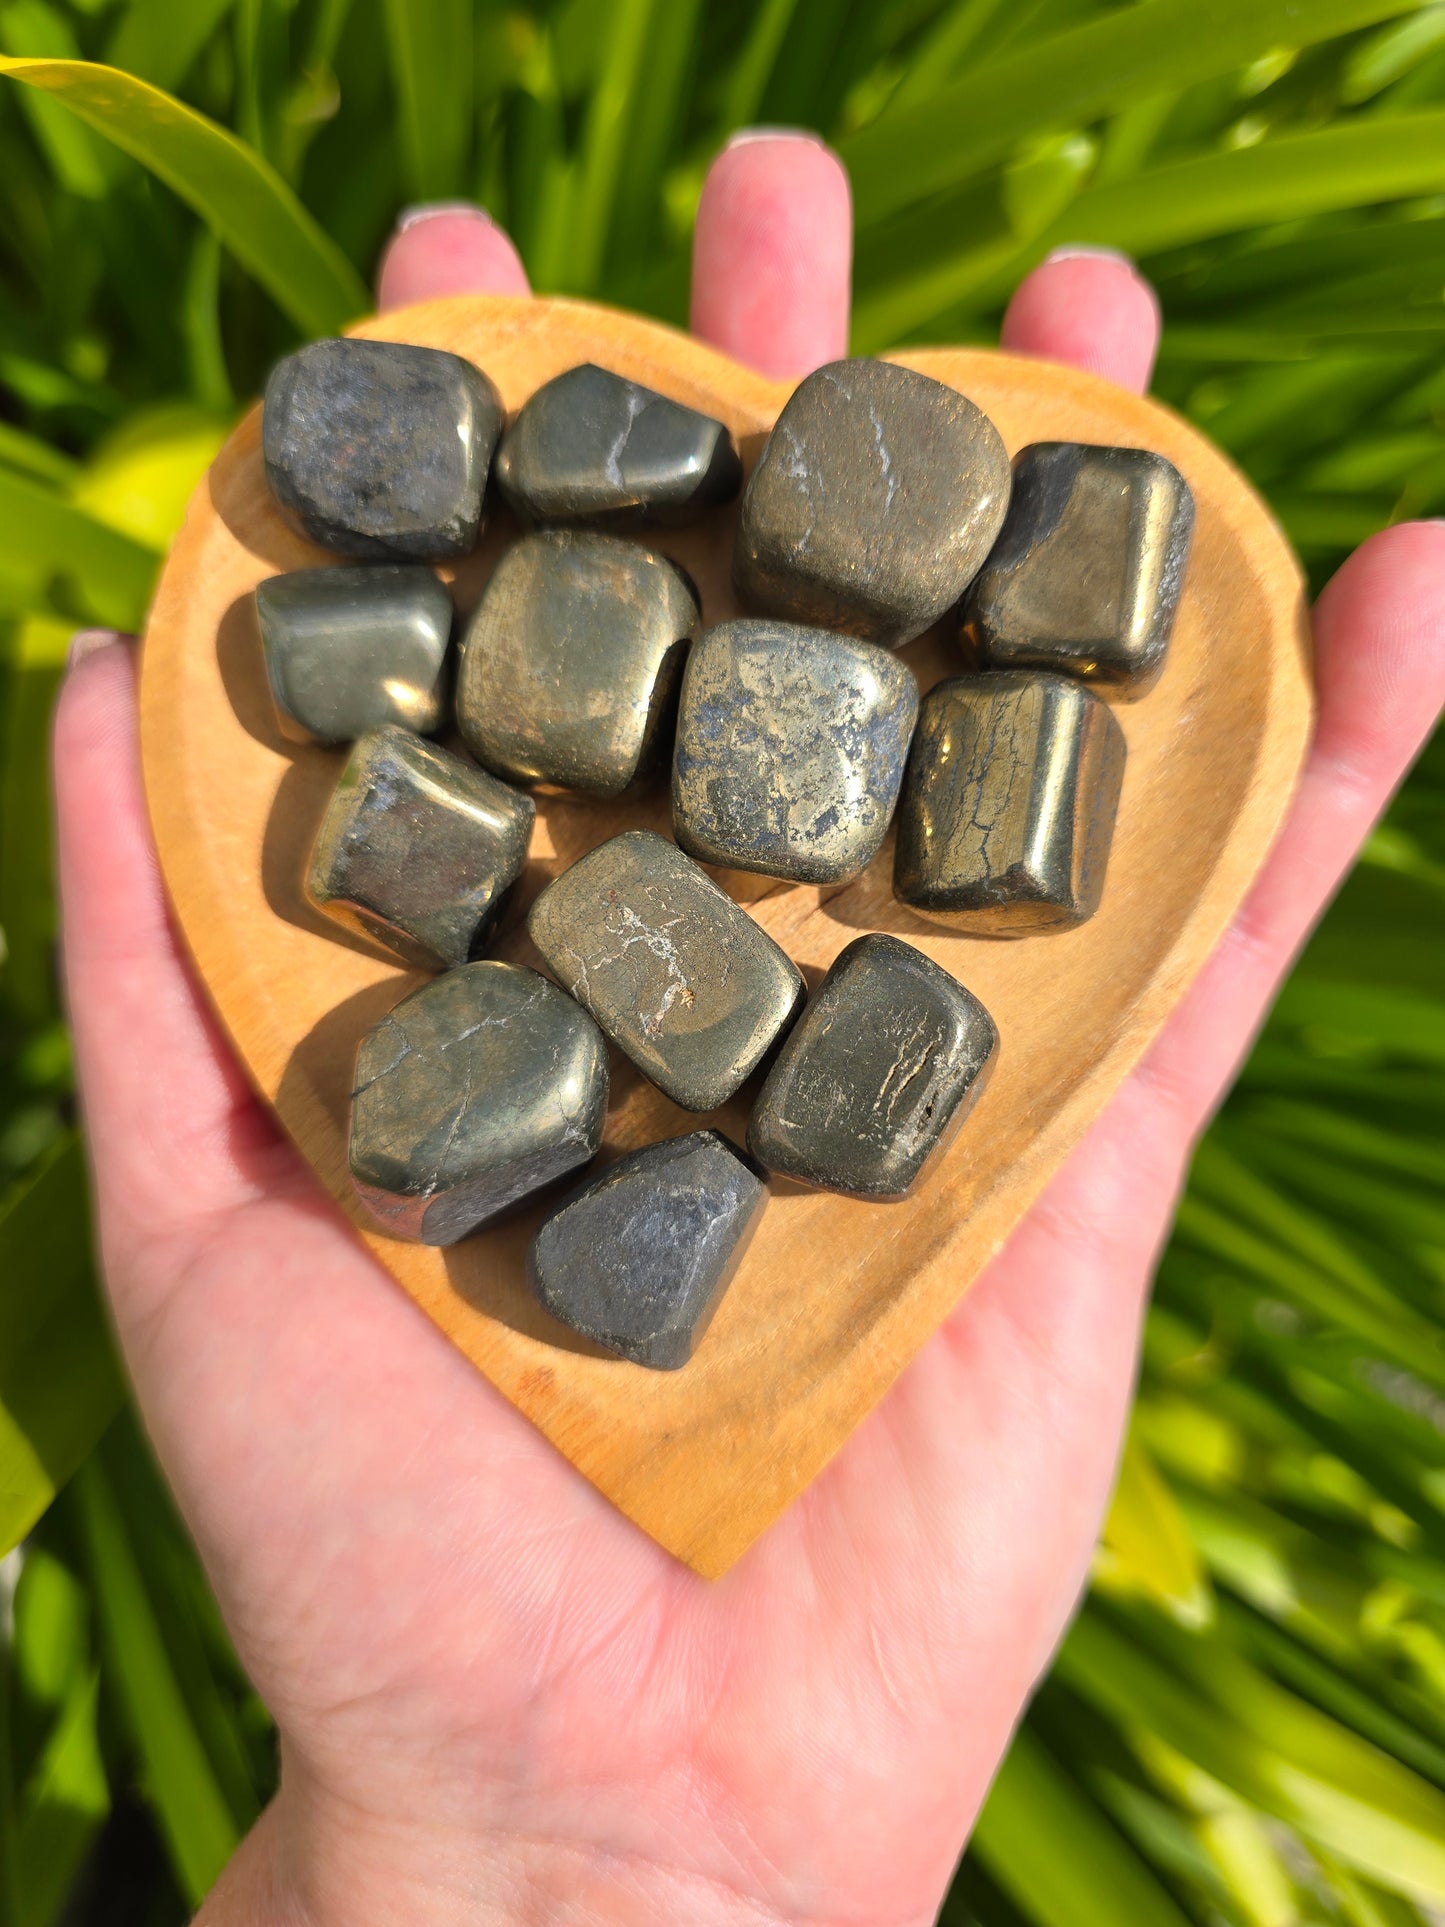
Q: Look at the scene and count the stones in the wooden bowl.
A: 13